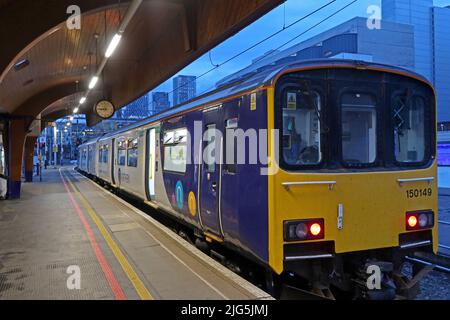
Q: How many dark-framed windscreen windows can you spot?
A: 3